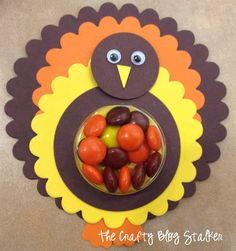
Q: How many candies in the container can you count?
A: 14